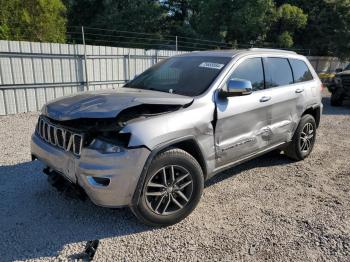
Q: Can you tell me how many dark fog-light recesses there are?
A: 1